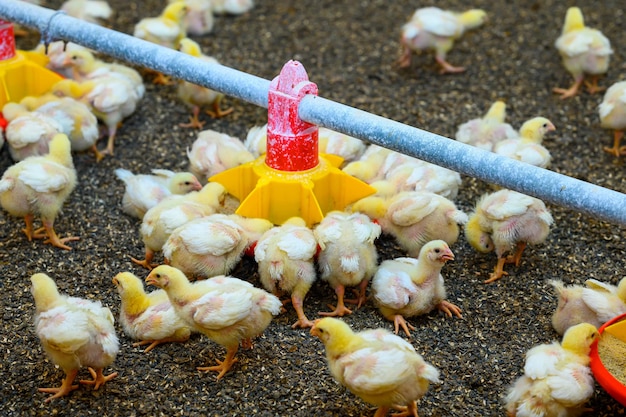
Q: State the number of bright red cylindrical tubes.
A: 2